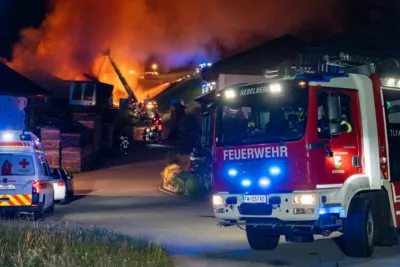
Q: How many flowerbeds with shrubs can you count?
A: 1